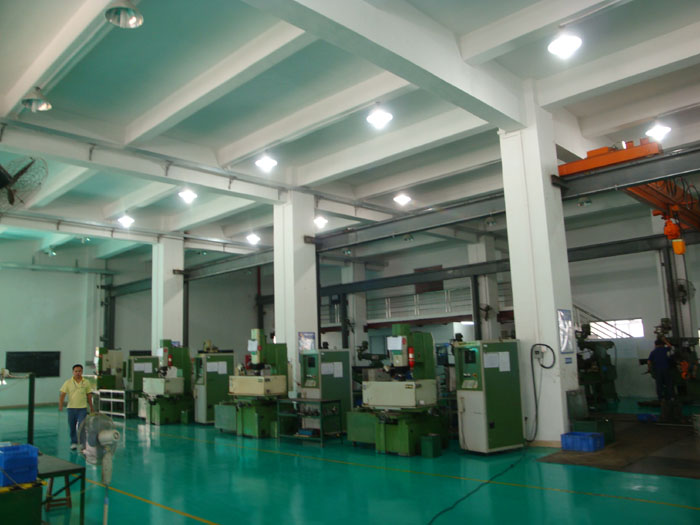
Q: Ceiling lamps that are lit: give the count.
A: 9